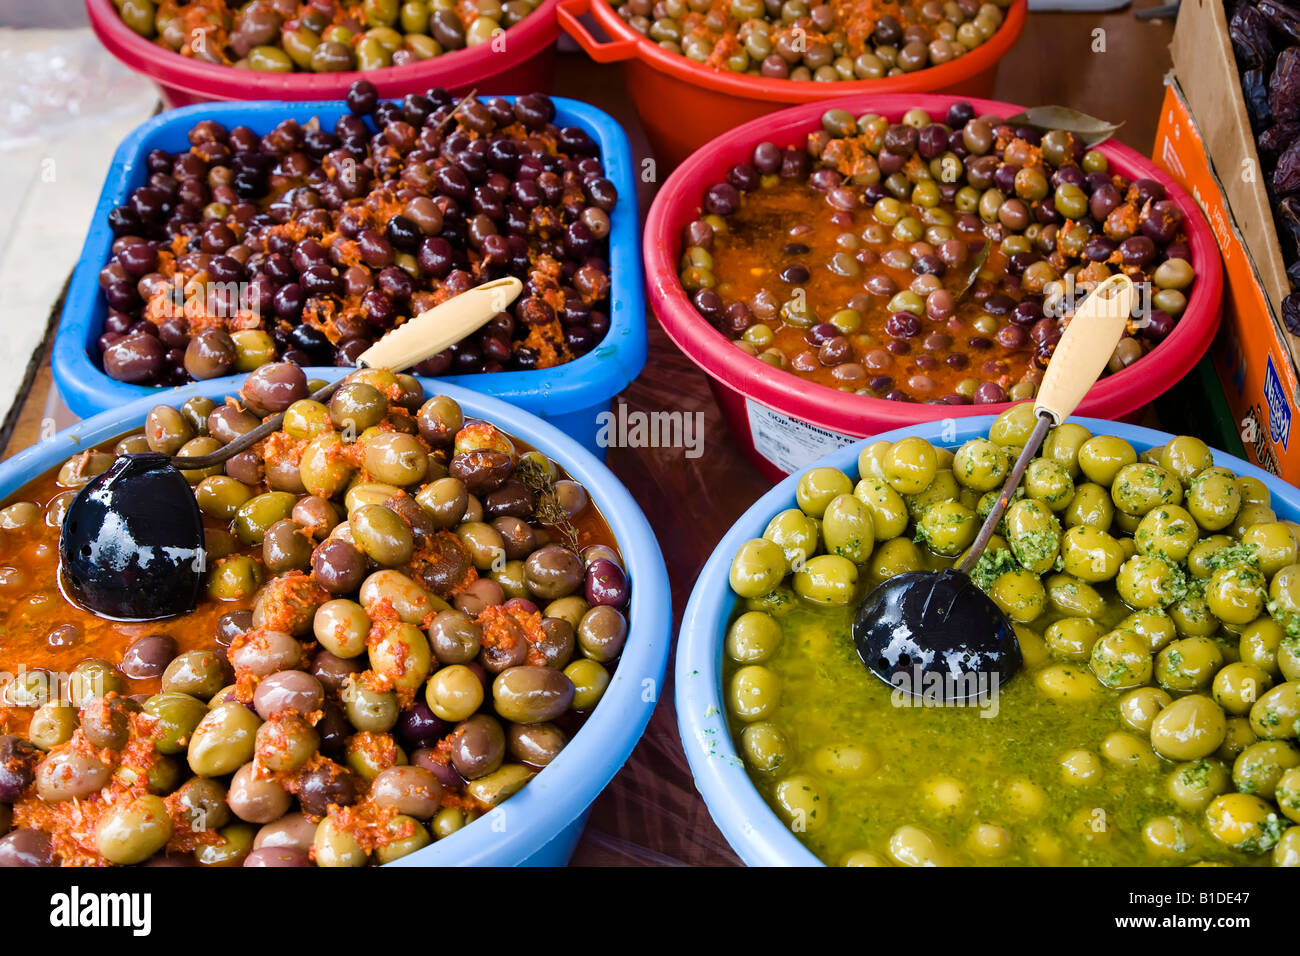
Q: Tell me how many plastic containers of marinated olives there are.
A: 6